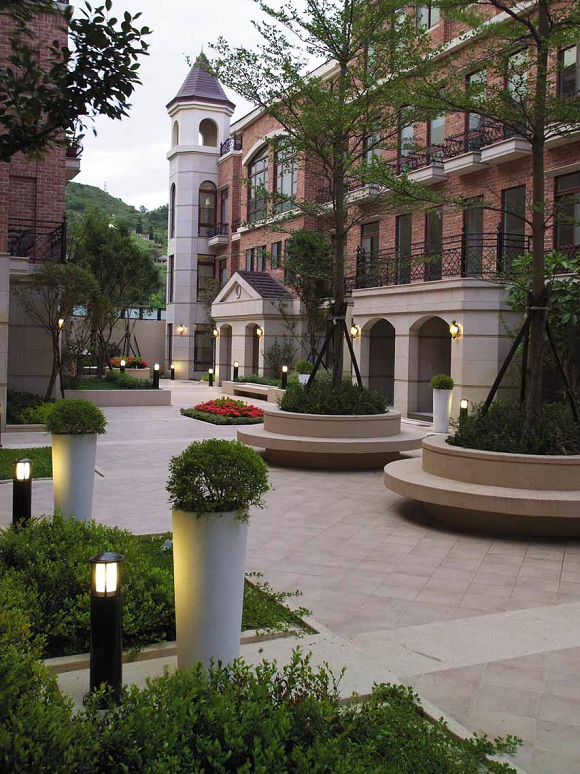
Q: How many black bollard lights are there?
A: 9